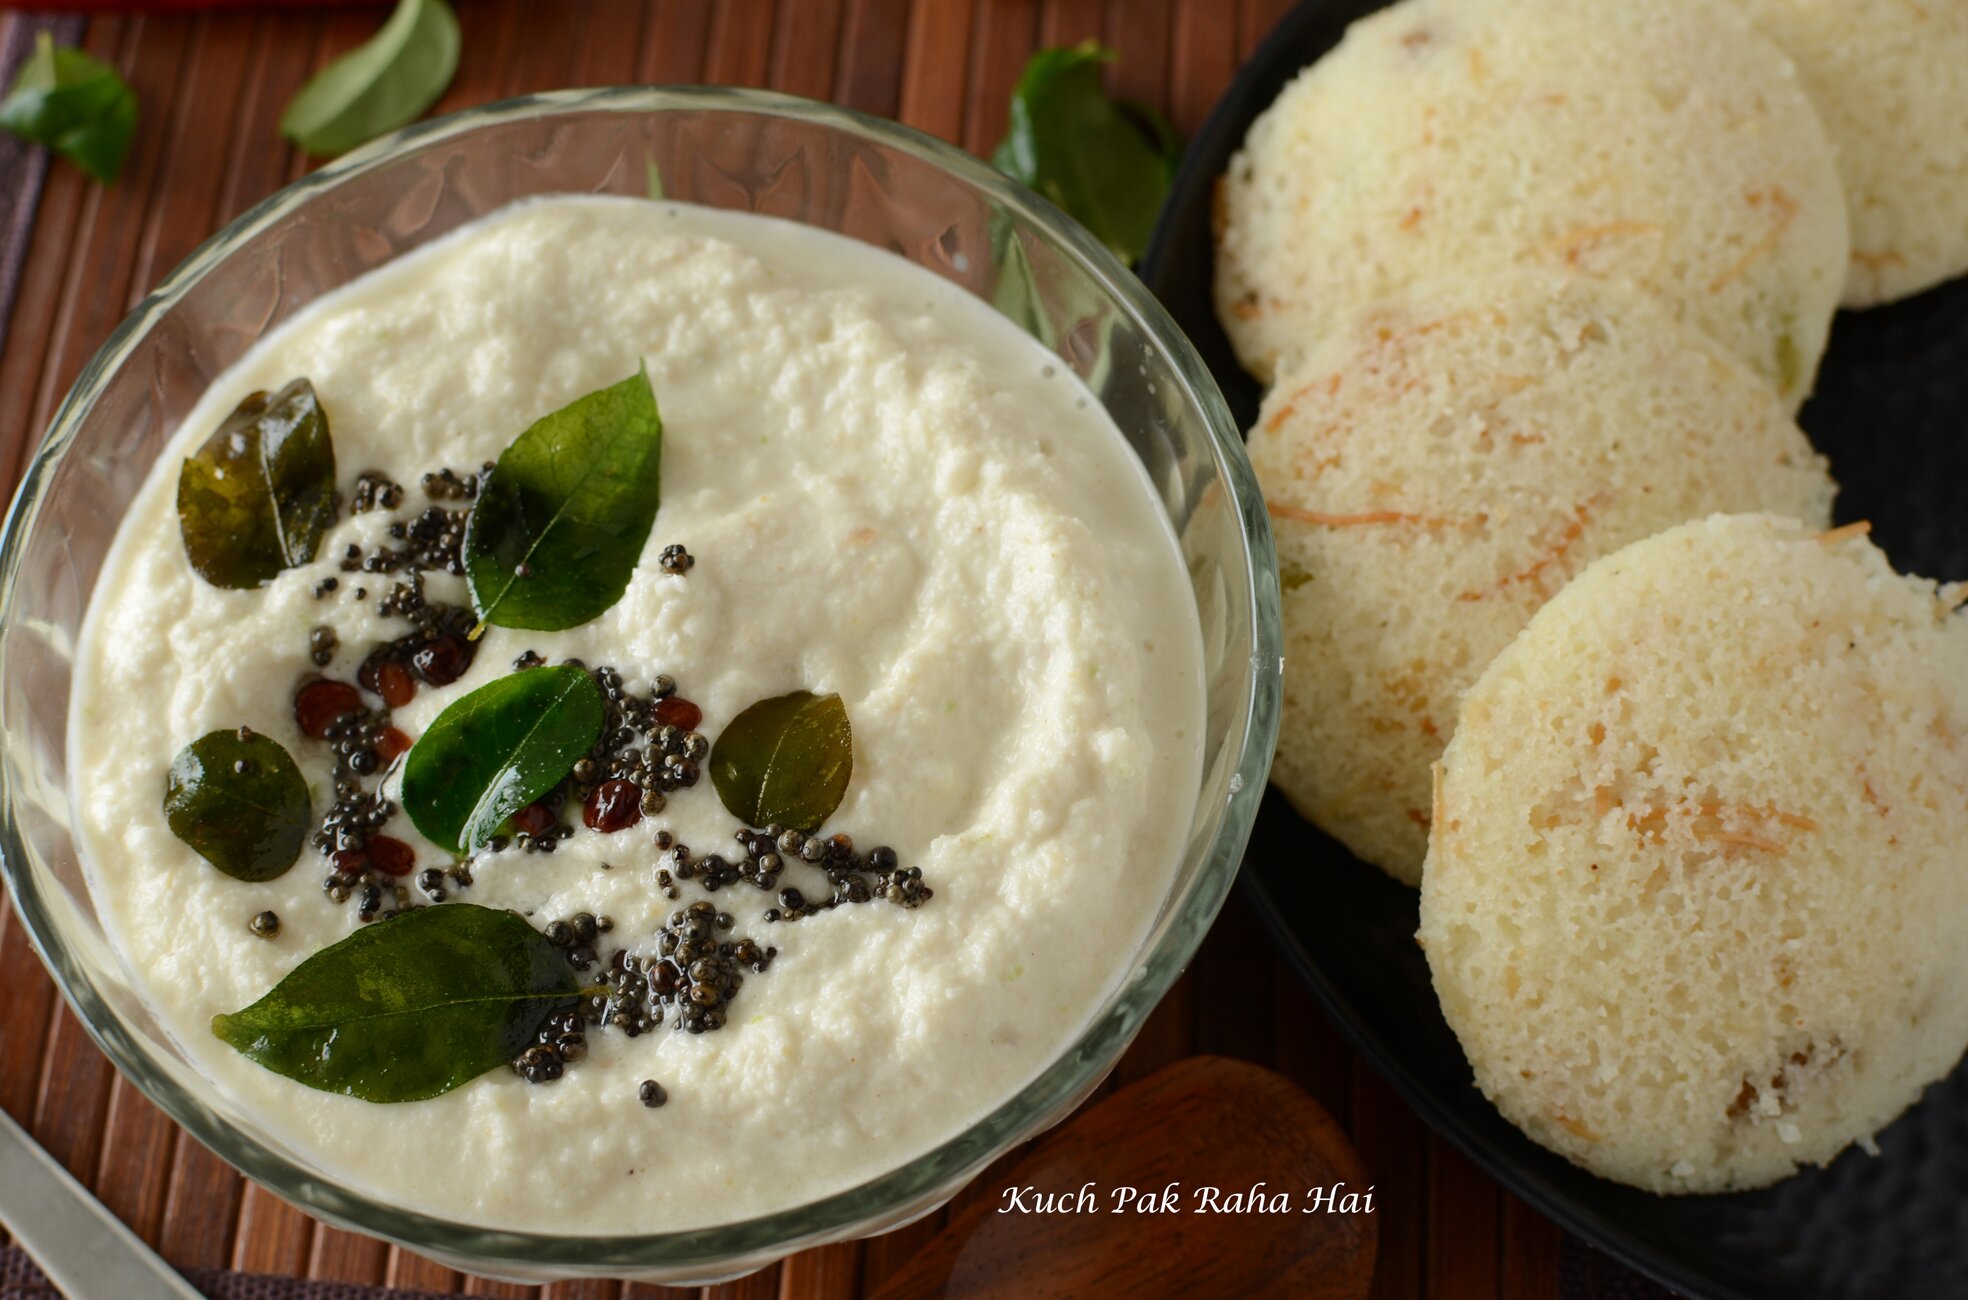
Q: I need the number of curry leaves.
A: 9